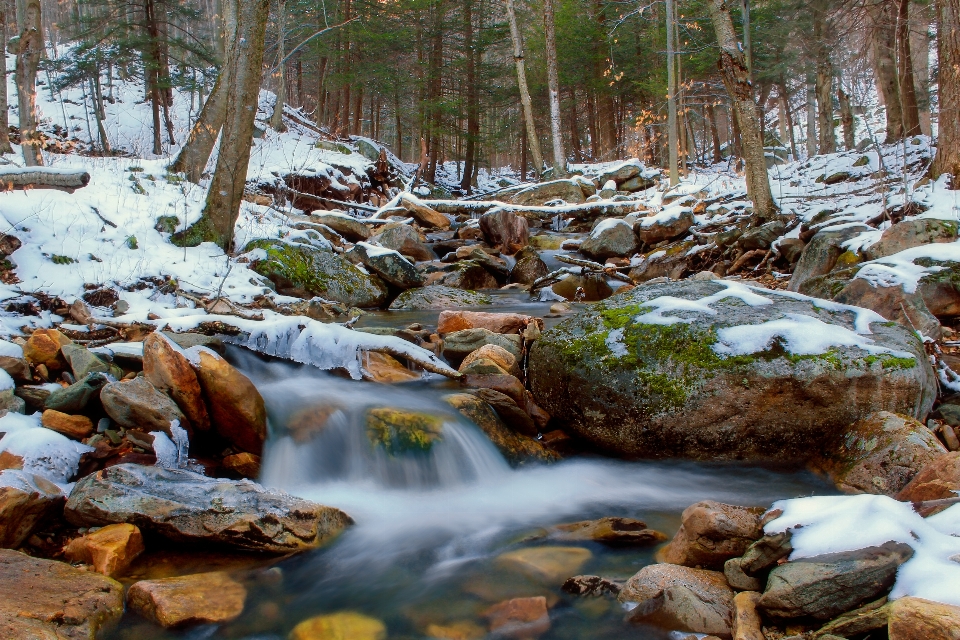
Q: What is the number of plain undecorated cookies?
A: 0